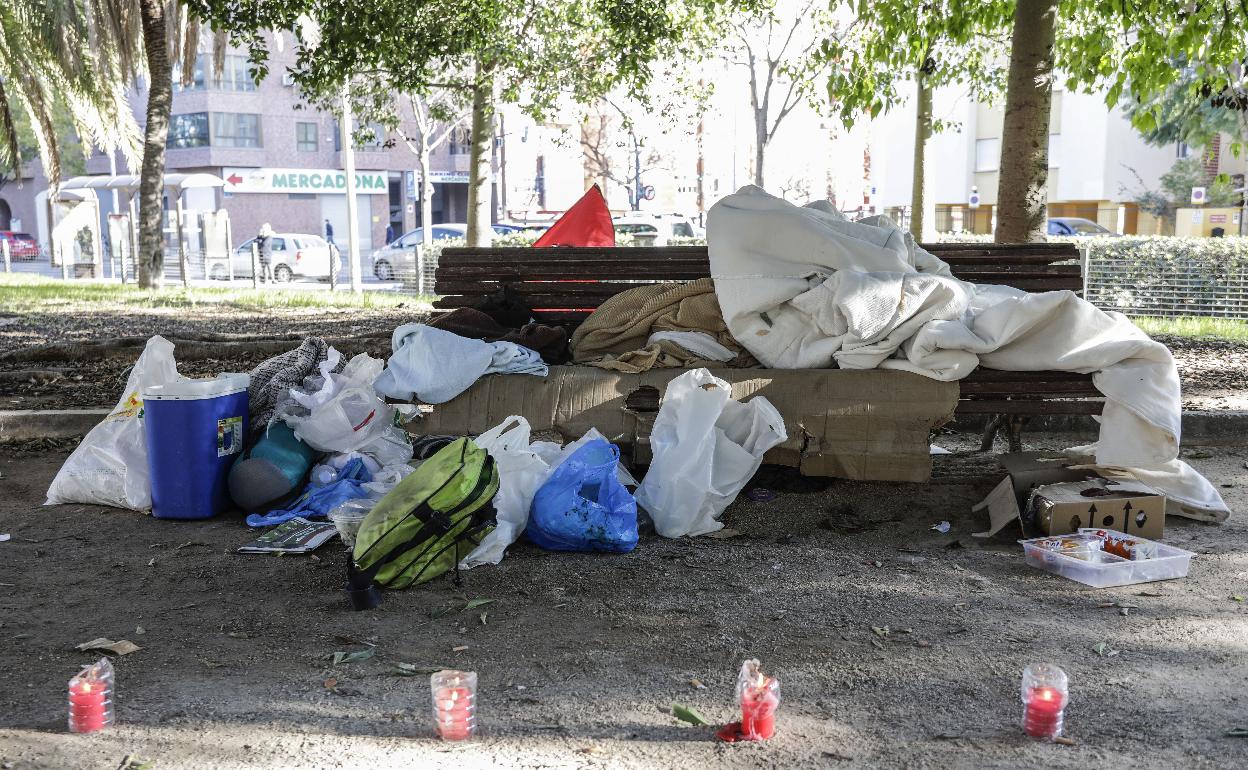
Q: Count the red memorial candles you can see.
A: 4